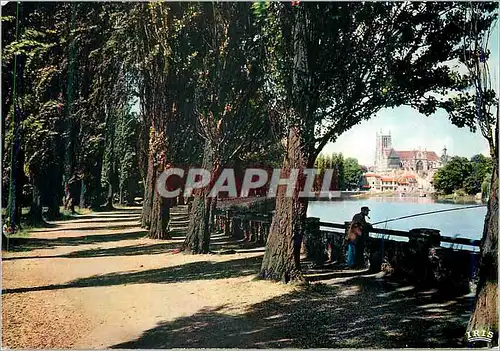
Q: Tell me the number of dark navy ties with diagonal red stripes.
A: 0